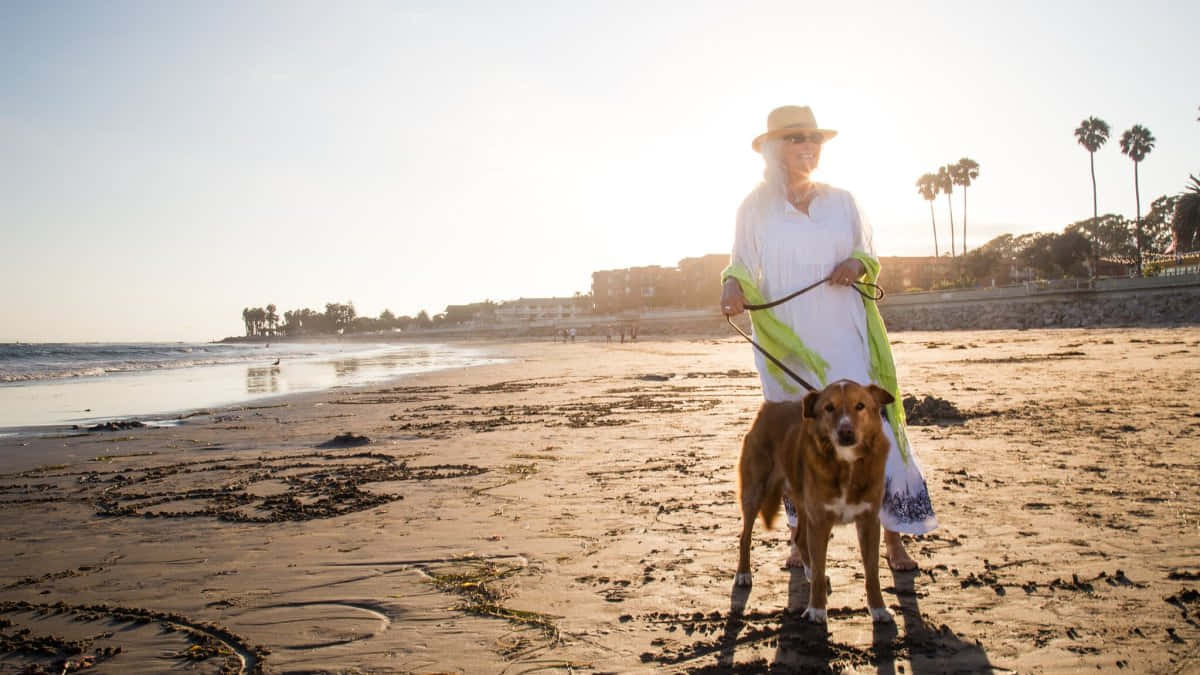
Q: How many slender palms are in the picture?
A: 5